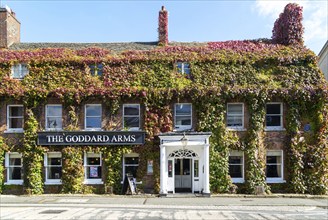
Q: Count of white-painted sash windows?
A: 13